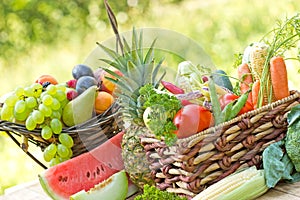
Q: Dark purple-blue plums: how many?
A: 2